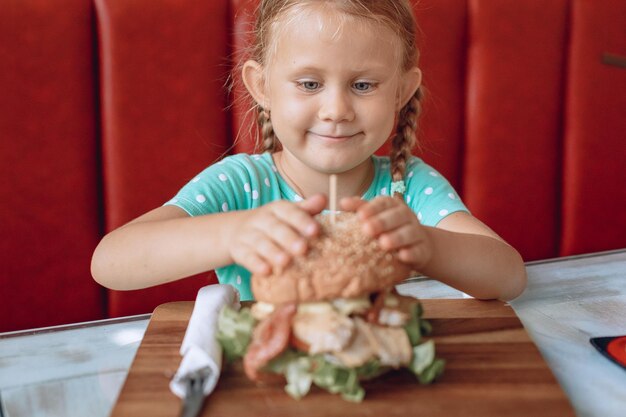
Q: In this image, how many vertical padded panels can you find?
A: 6